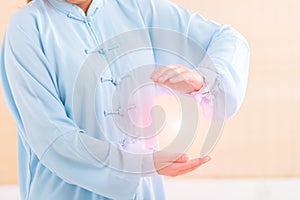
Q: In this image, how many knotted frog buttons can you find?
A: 5